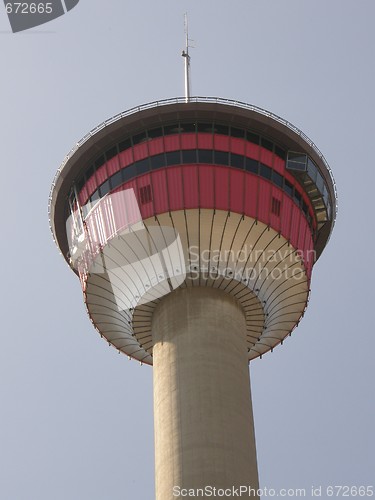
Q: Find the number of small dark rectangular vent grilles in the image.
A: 2